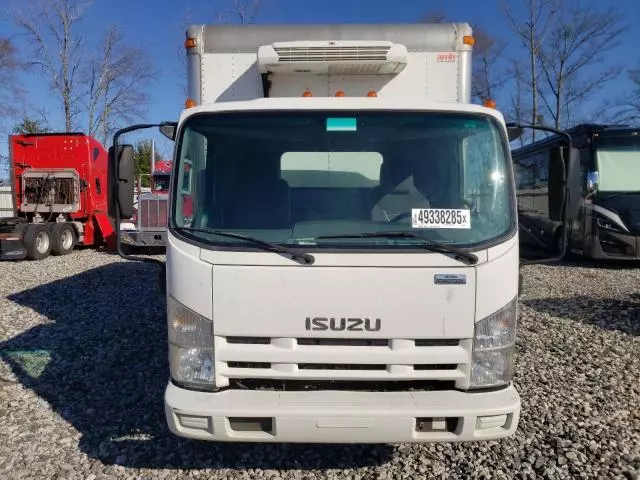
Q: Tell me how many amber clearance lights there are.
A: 7